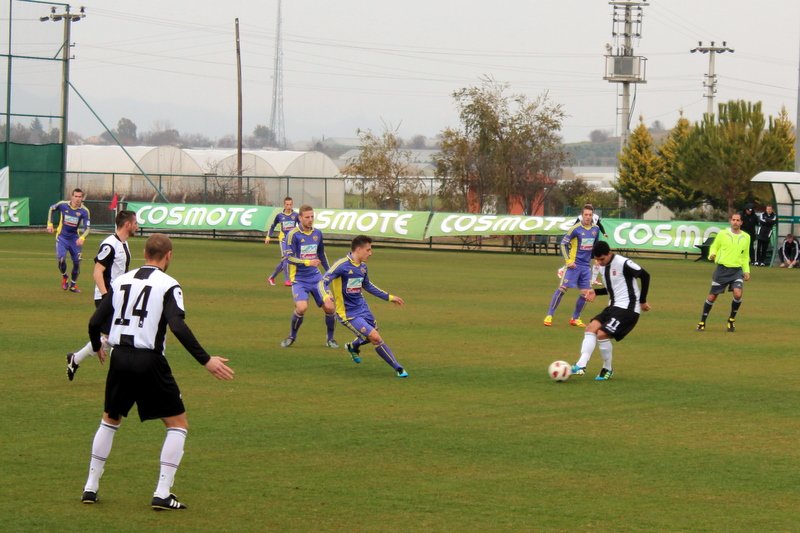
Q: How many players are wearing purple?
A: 5